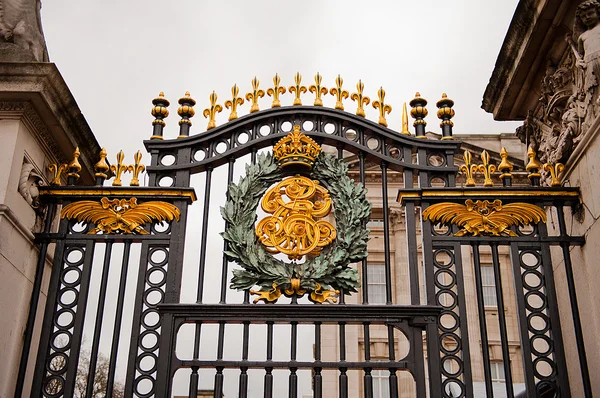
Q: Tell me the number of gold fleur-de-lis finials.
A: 13